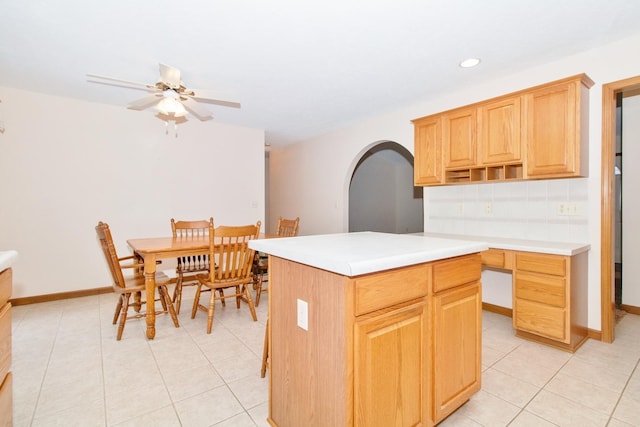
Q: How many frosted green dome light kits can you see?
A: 0